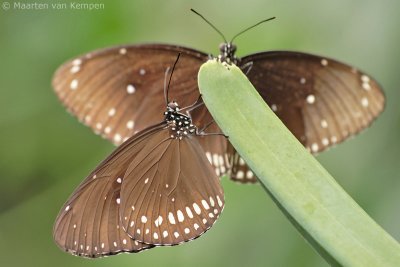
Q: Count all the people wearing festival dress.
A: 0